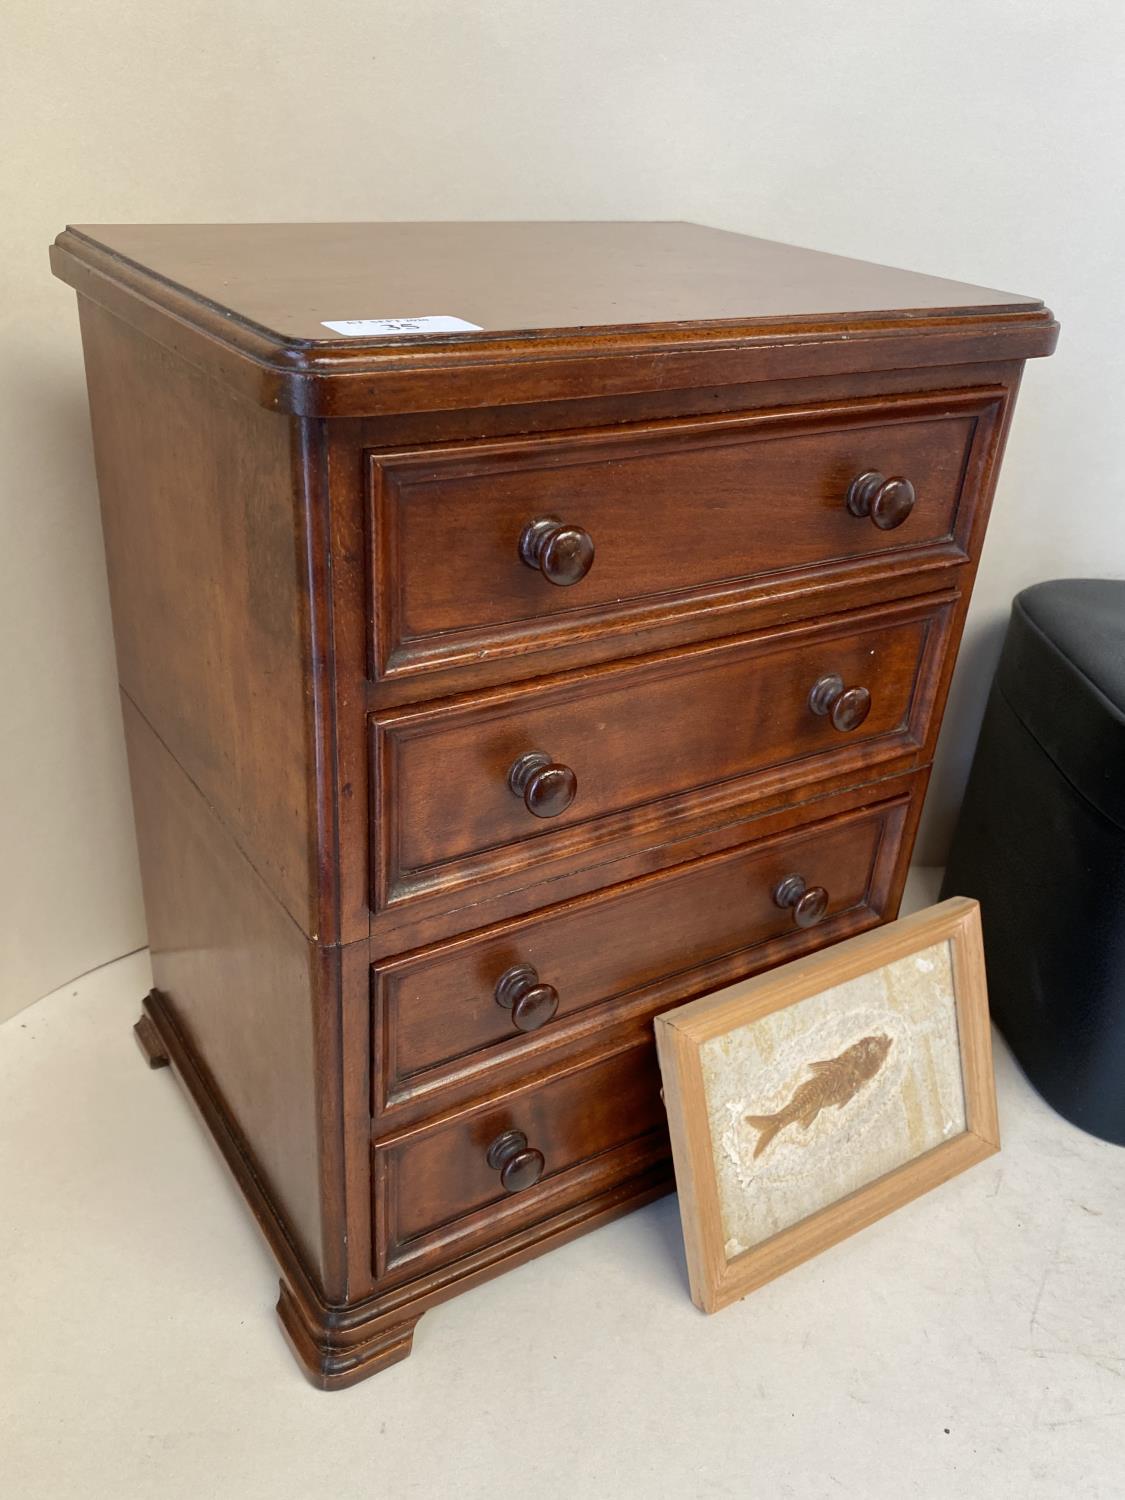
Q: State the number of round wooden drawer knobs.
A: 7